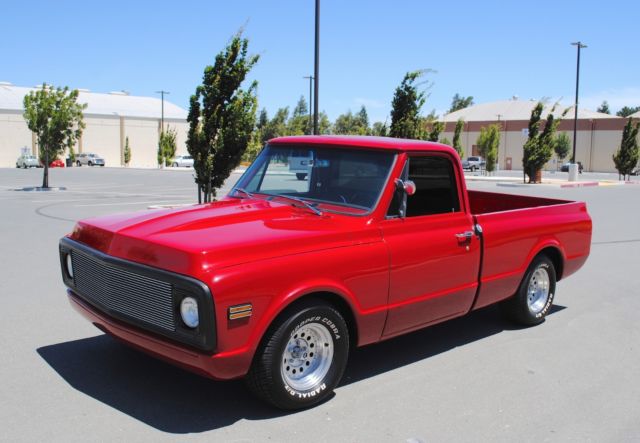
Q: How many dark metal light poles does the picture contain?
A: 4